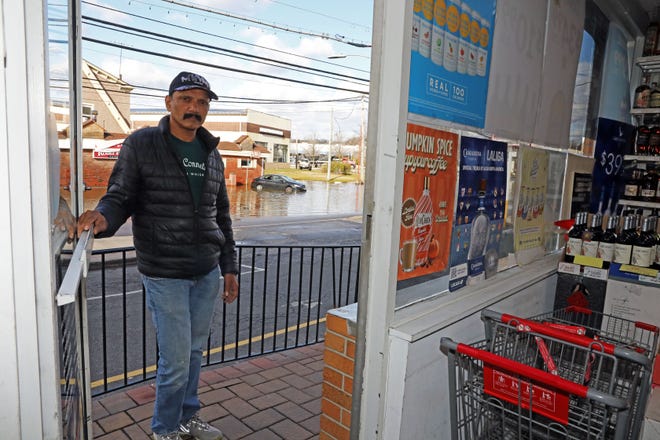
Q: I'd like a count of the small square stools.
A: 0